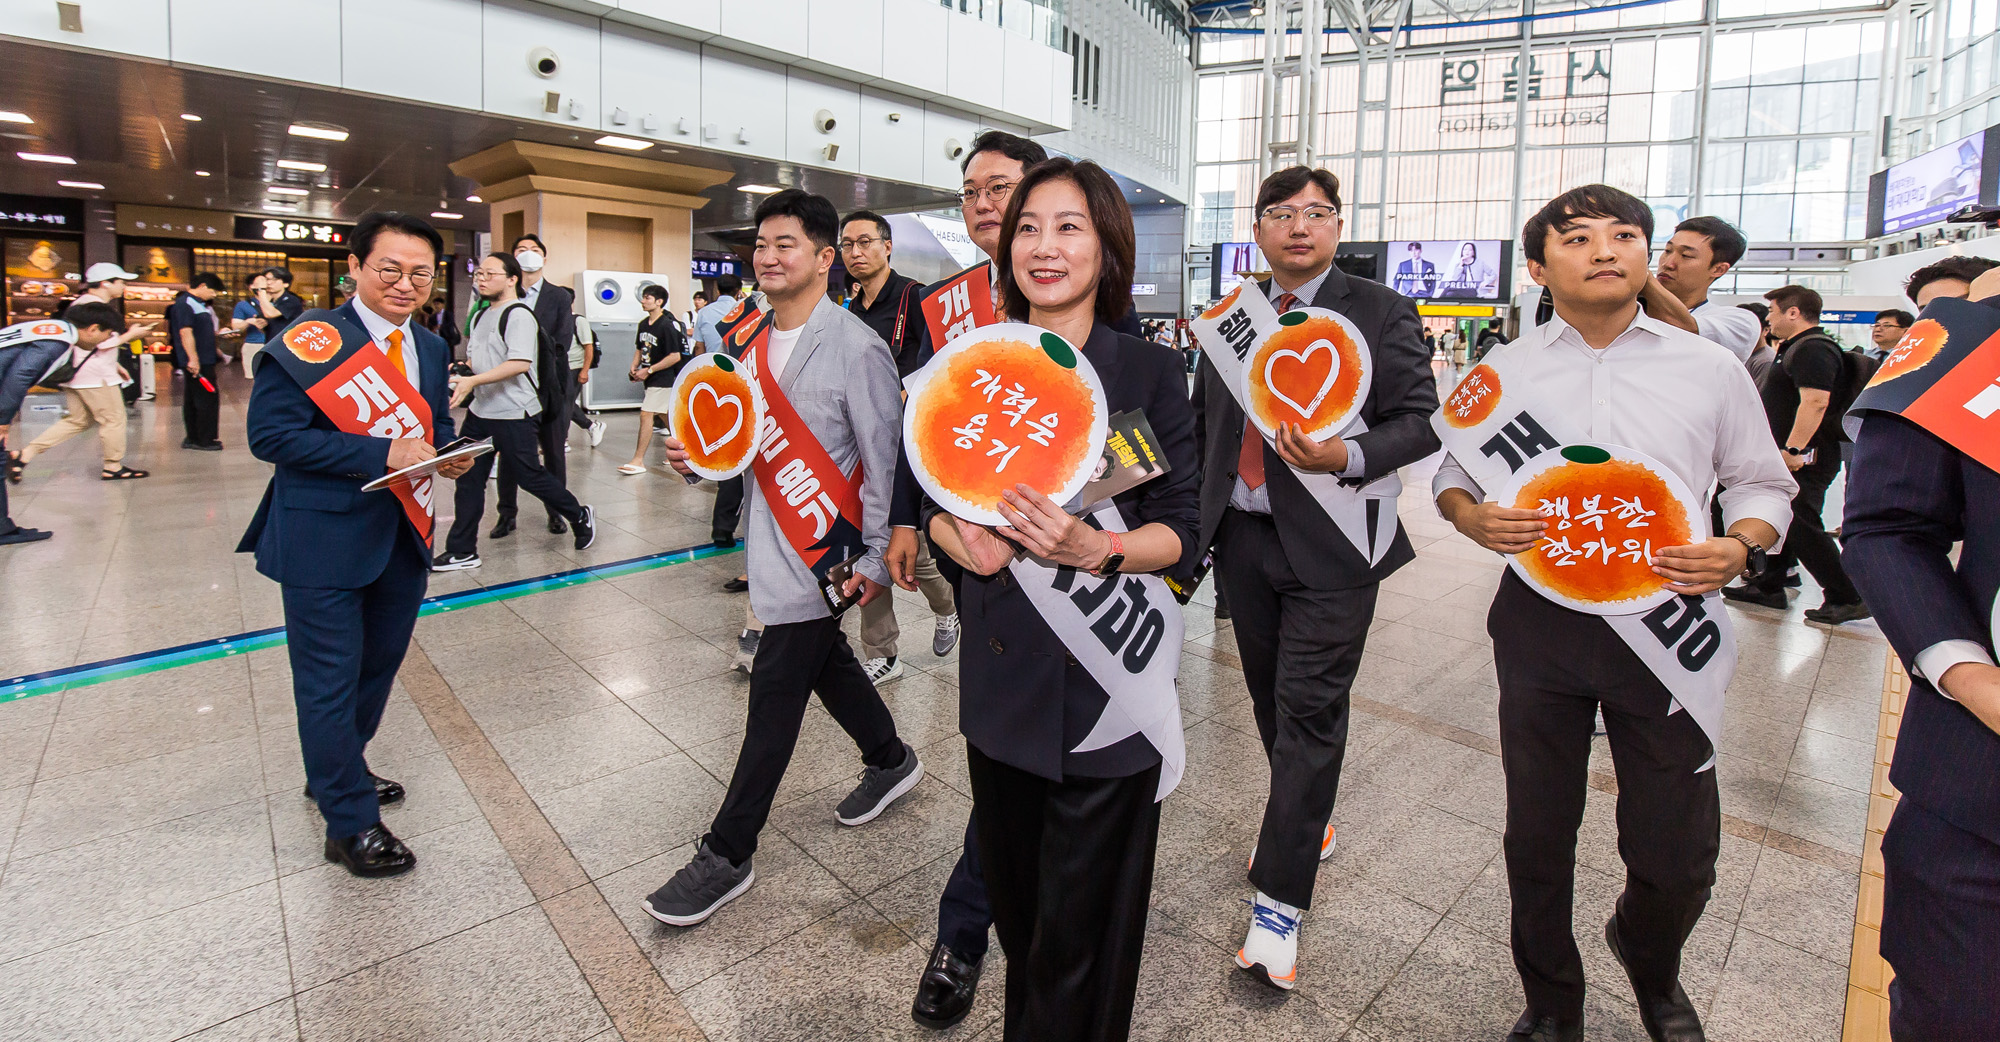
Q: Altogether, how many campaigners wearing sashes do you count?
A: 8